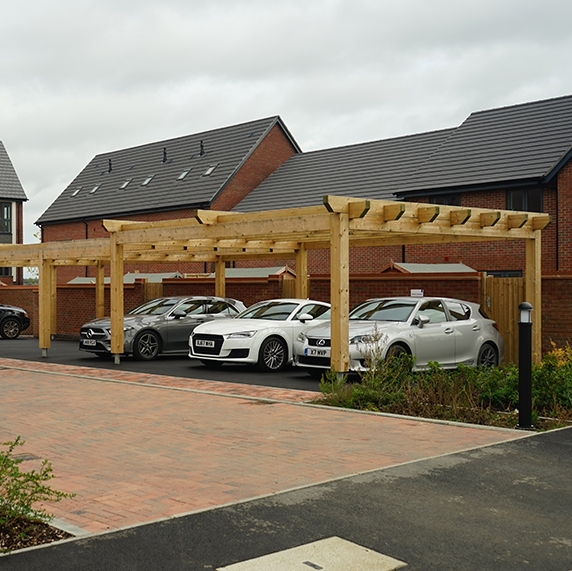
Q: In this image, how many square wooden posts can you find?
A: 8